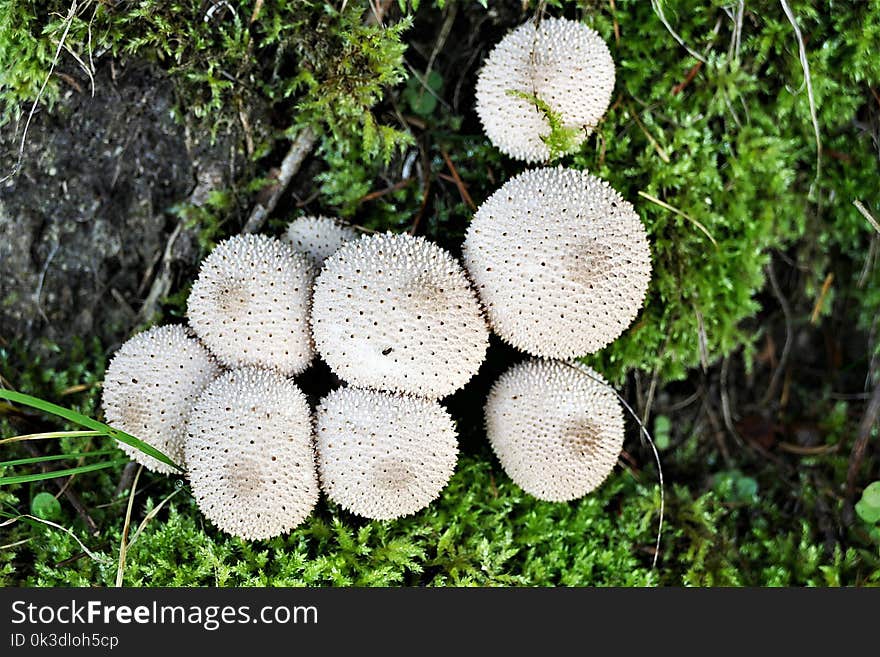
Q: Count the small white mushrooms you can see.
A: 9